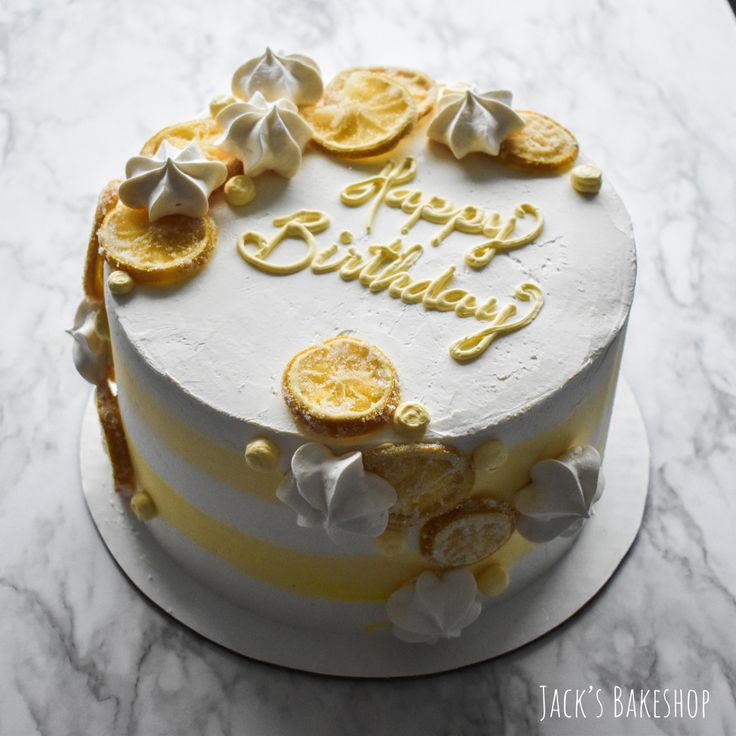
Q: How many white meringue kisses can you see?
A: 8